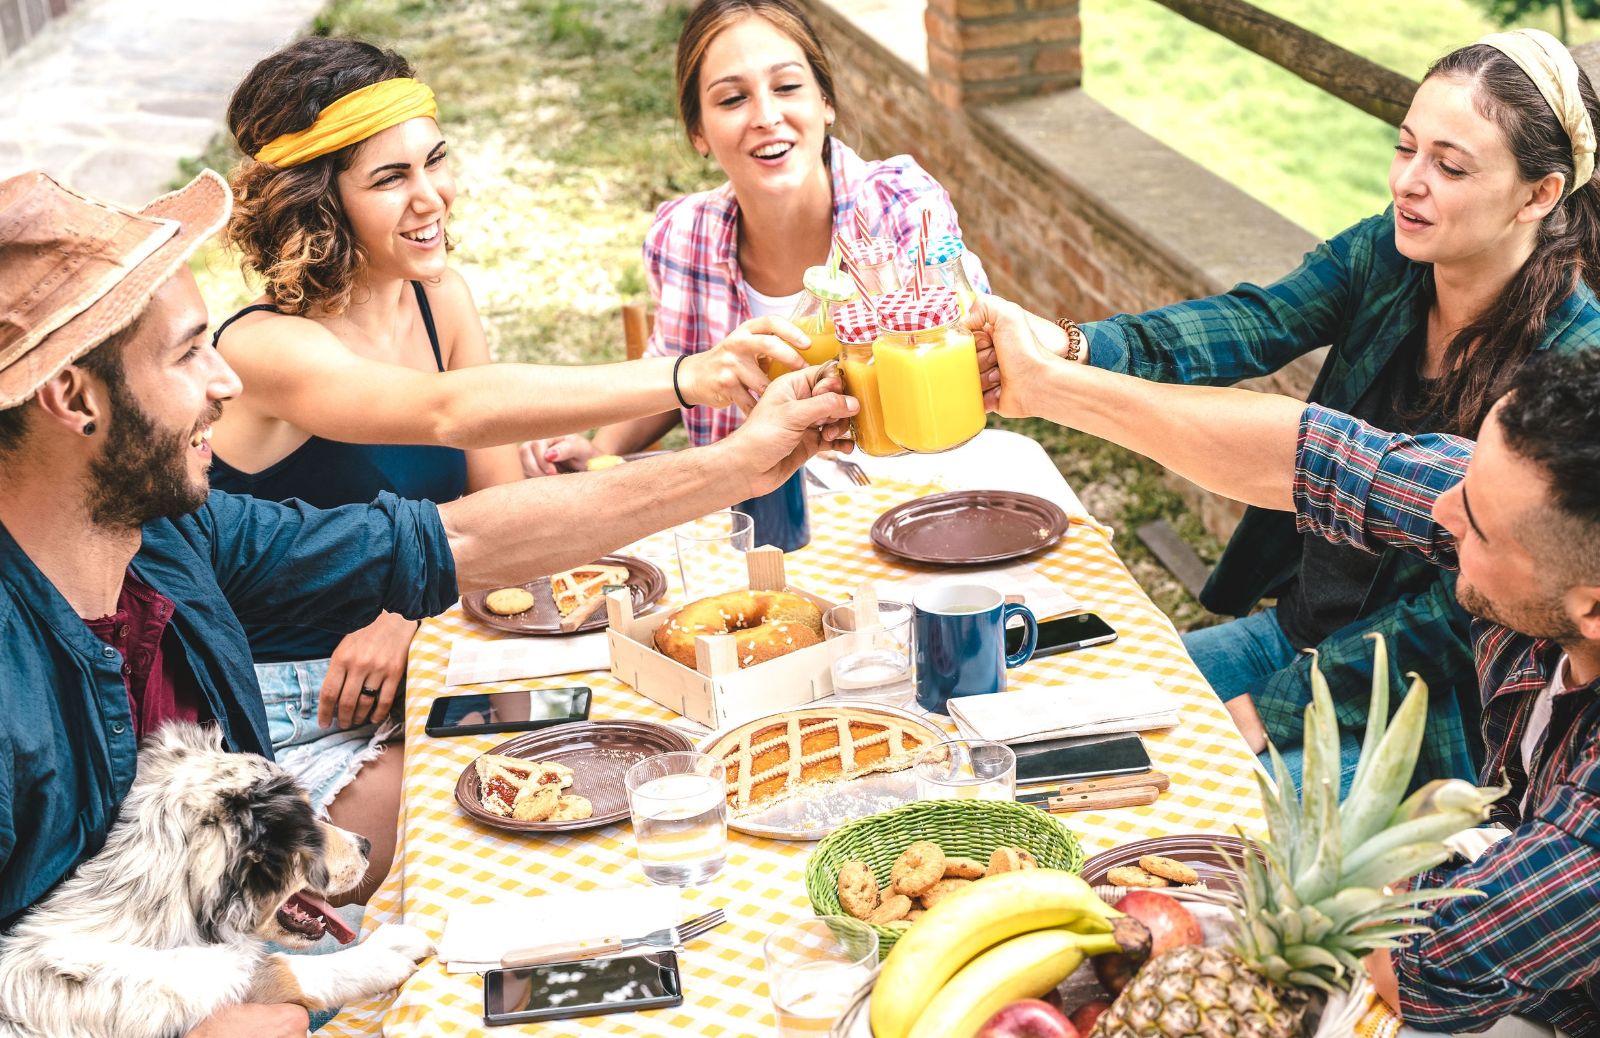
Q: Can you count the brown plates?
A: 4